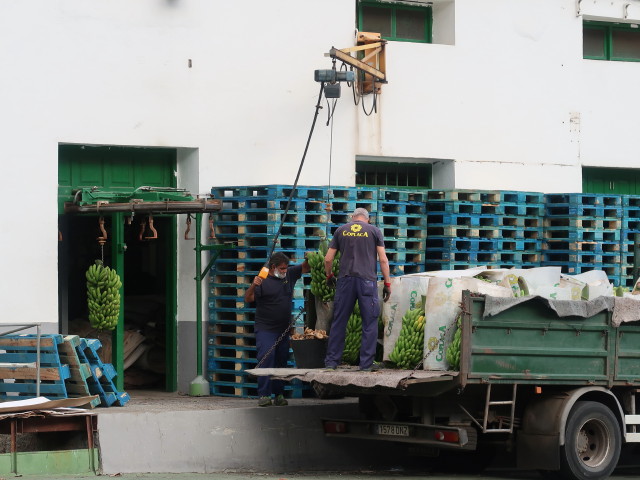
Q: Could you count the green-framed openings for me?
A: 5